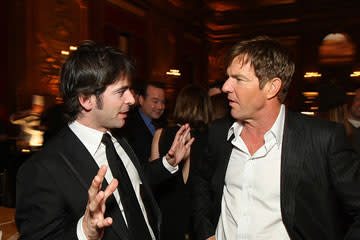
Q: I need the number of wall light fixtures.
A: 4